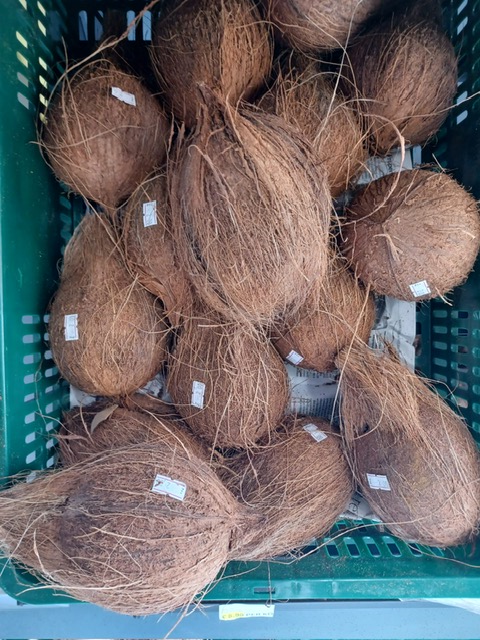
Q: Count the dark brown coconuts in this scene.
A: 15